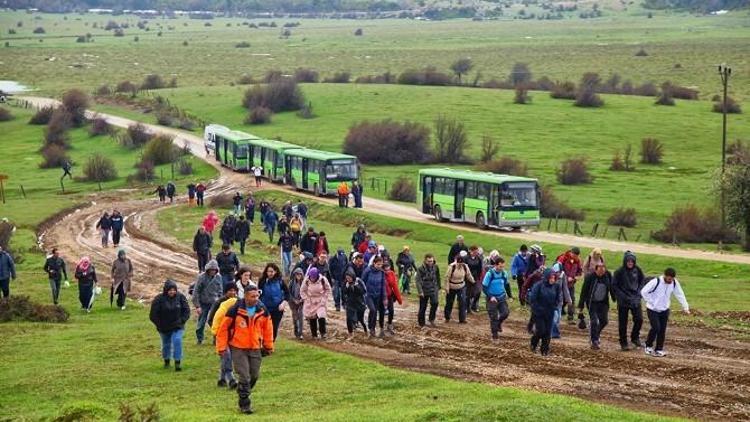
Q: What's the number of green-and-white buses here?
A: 4